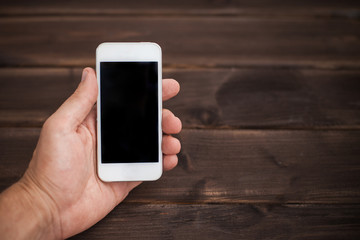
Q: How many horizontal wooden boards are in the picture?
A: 5